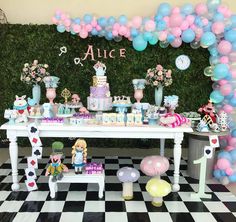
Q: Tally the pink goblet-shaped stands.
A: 2